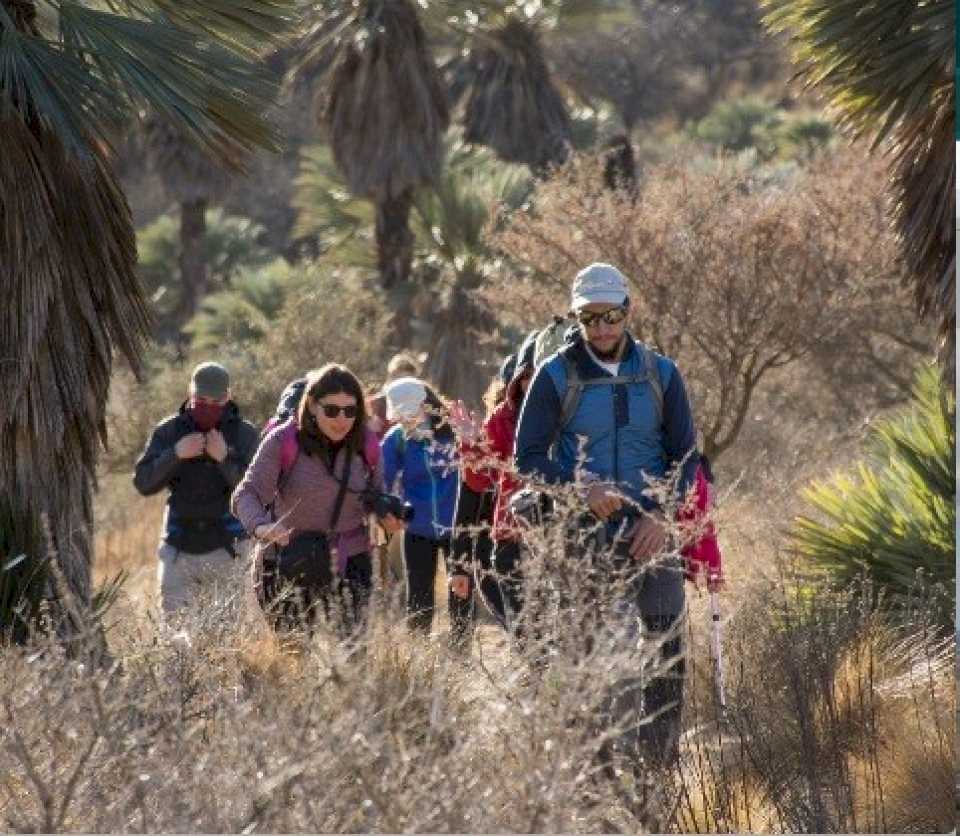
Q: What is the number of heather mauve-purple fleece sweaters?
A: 1